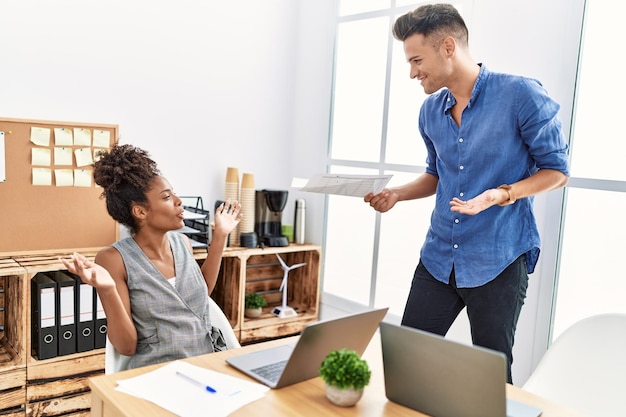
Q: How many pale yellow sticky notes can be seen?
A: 12